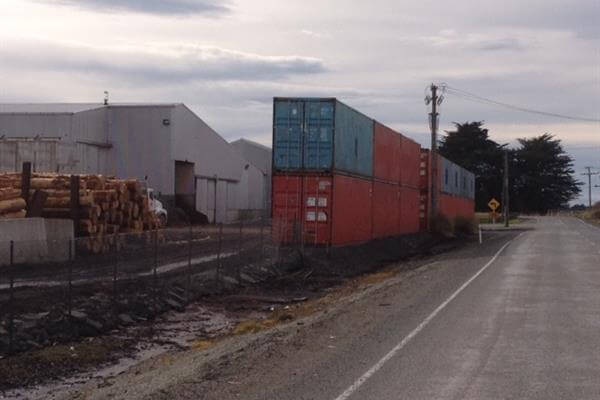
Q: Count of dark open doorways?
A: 1